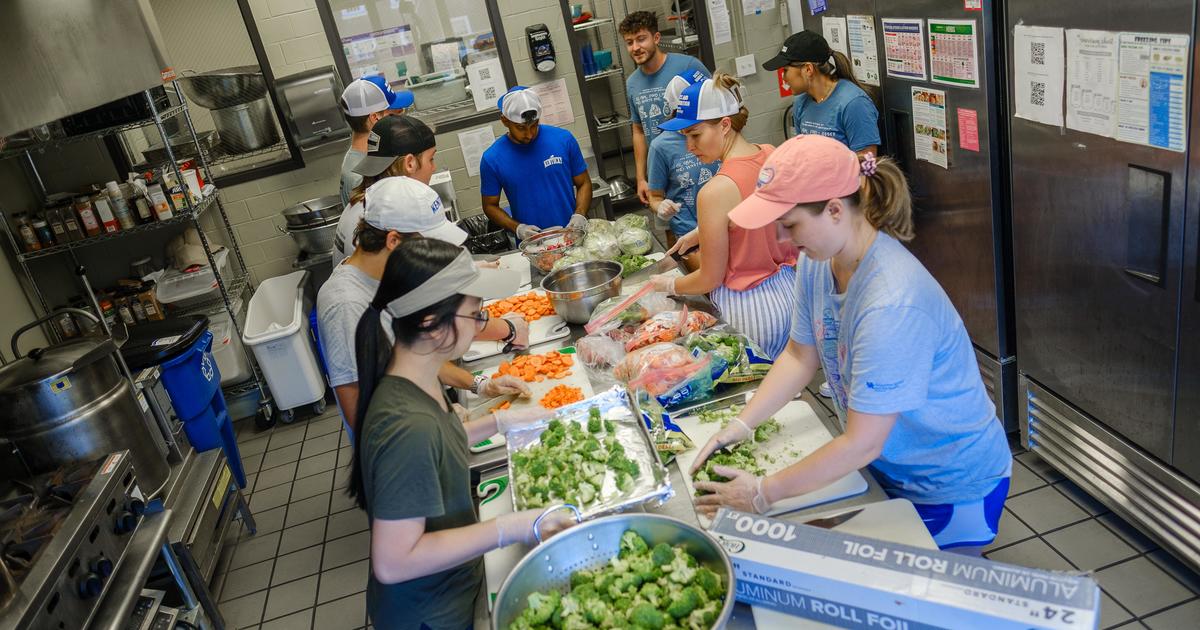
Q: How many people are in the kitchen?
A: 10